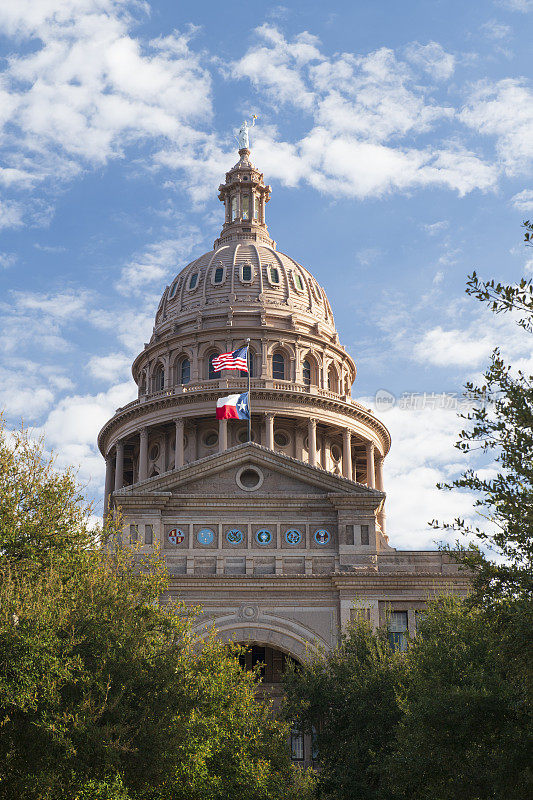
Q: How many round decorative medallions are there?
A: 6